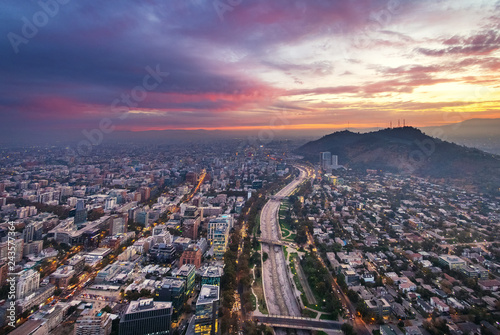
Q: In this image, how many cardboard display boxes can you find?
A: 0